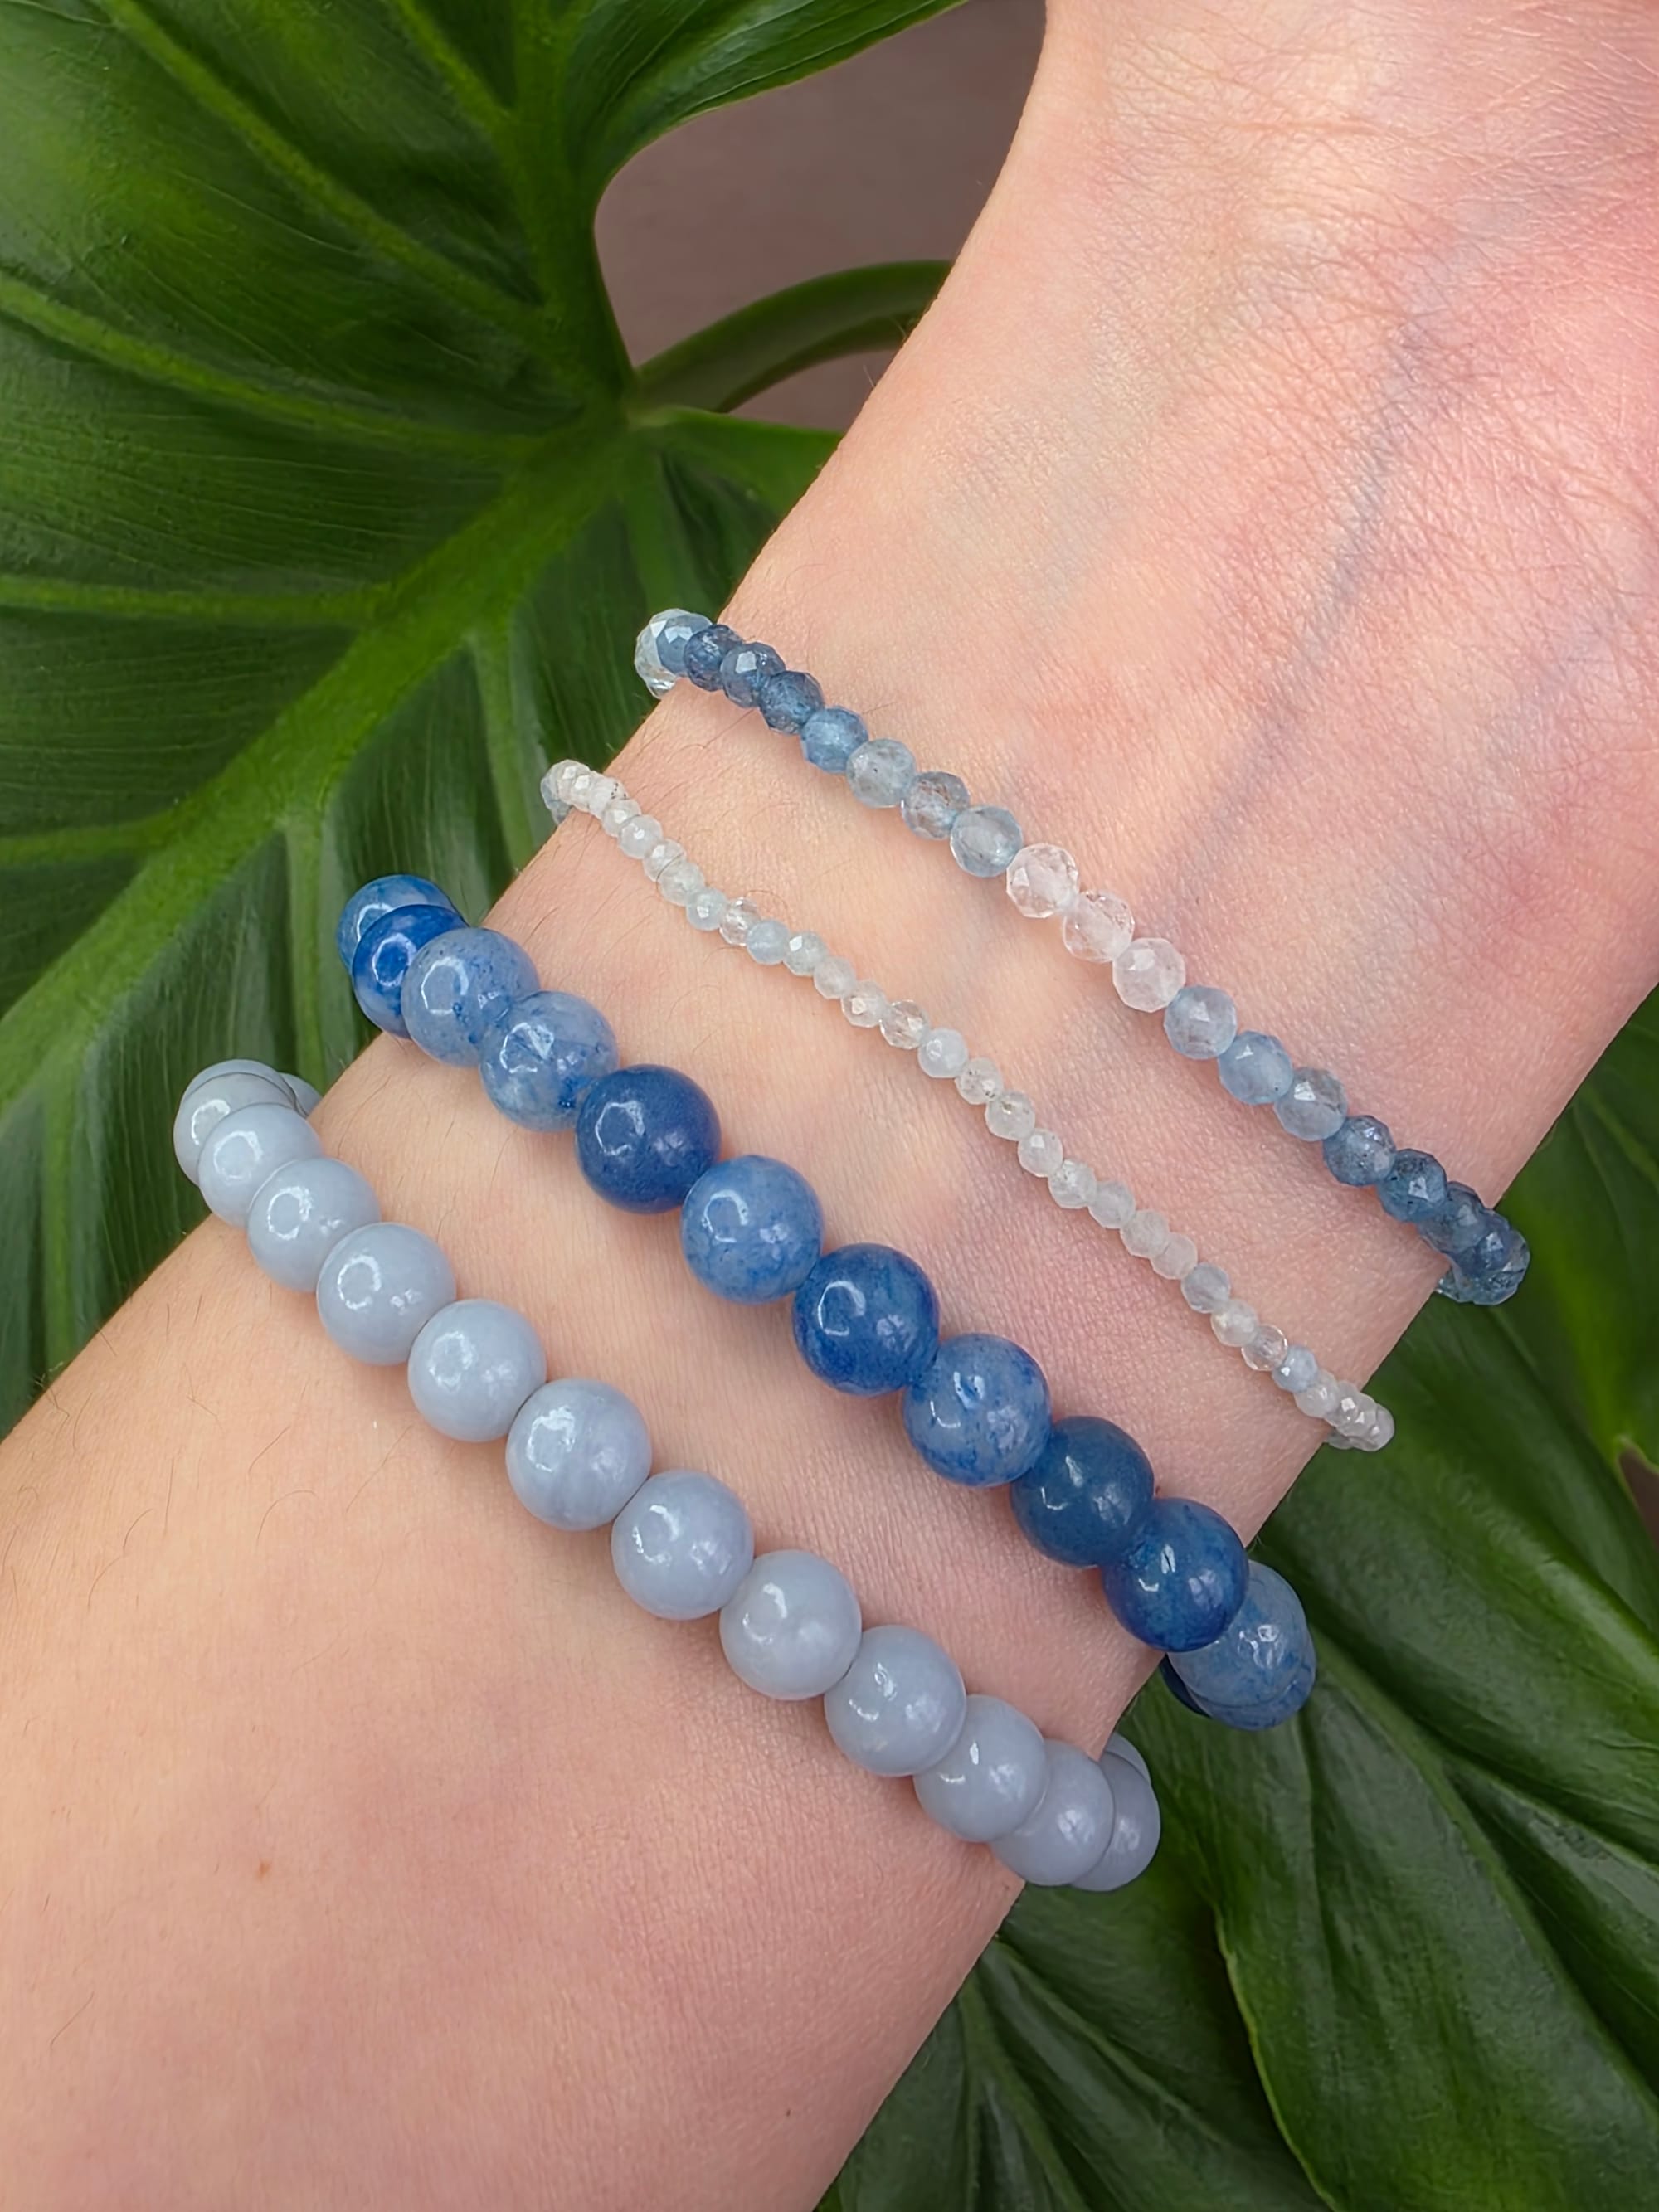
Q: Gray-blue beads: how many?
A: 15